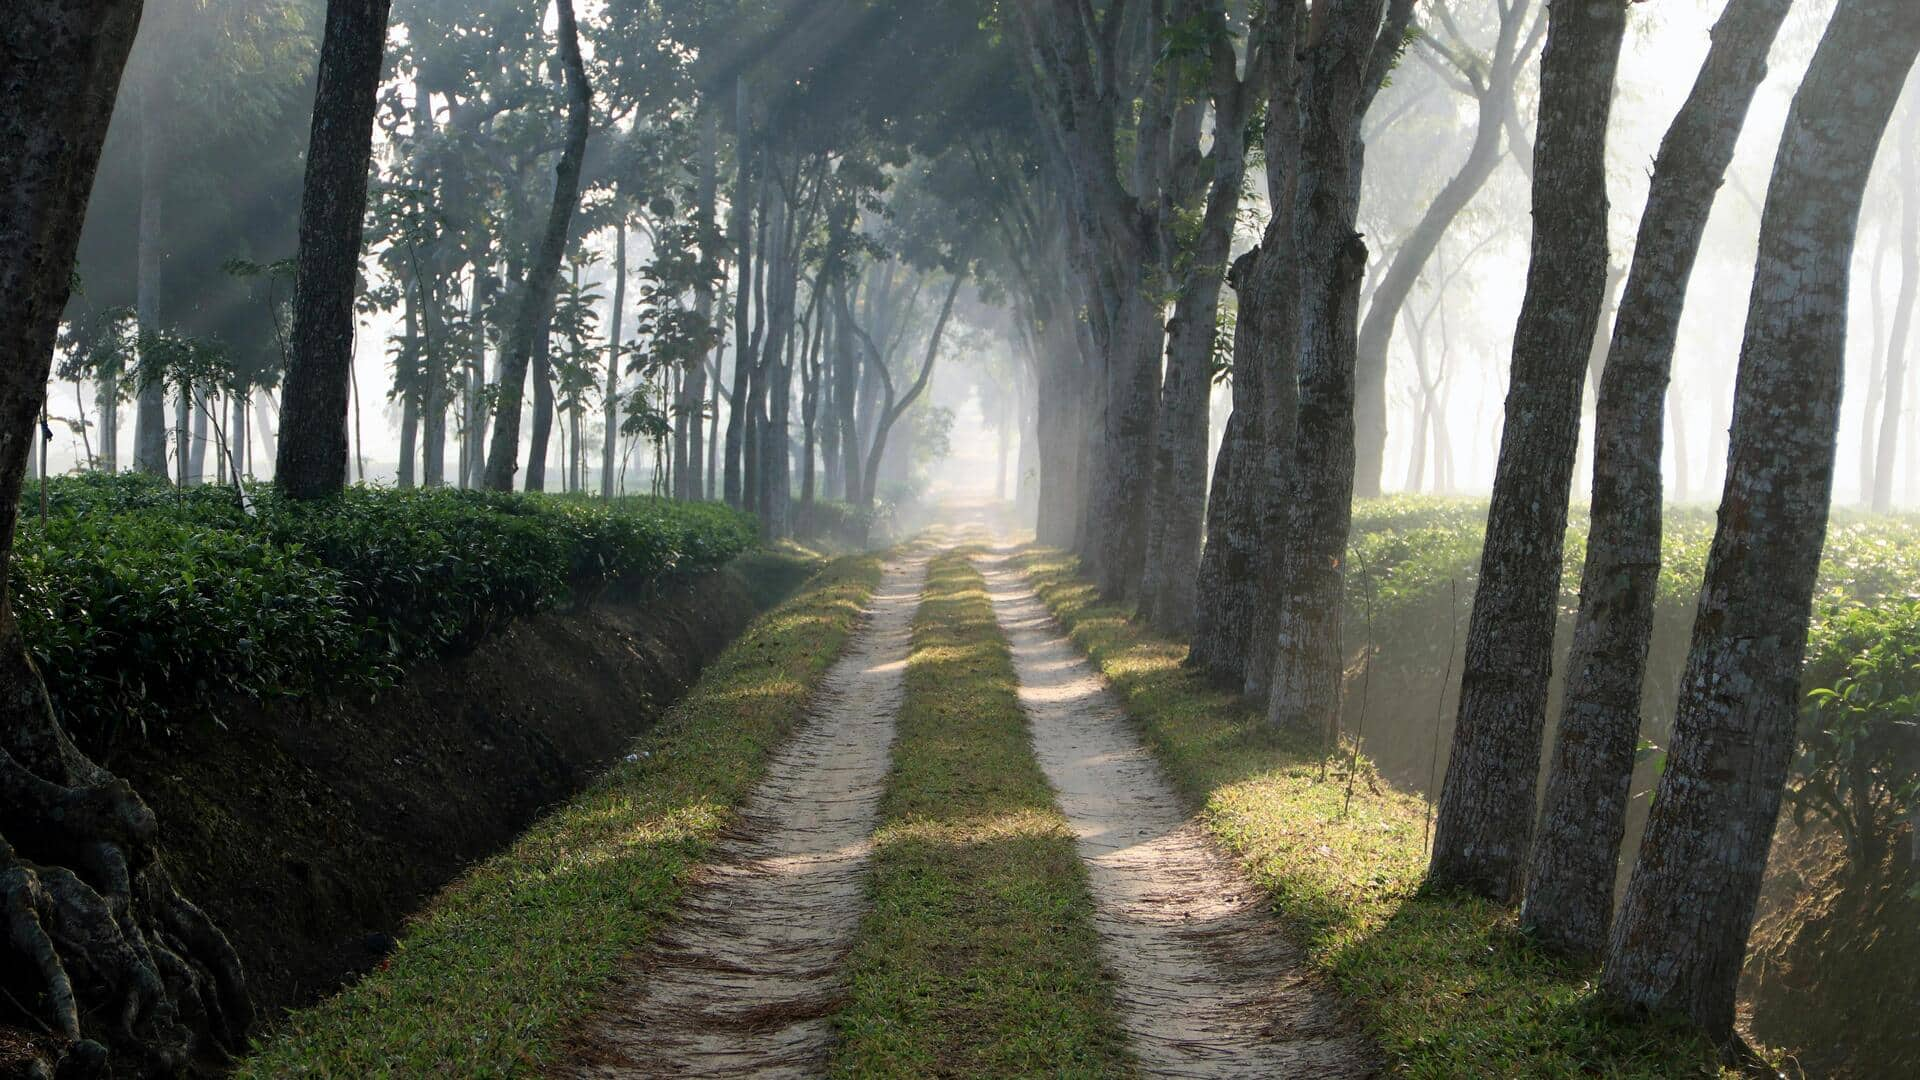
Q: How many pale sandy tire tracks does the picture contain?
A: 2